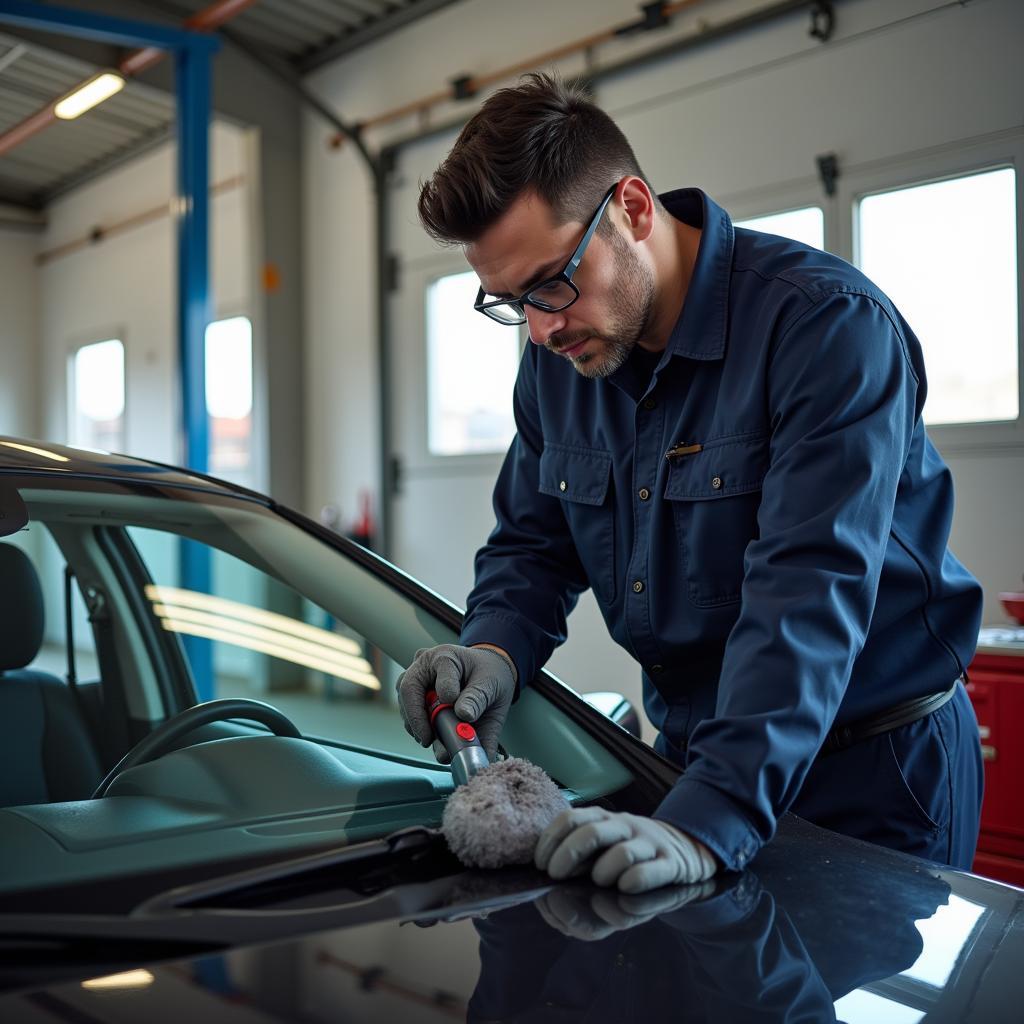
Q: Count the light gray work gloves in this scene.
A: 2